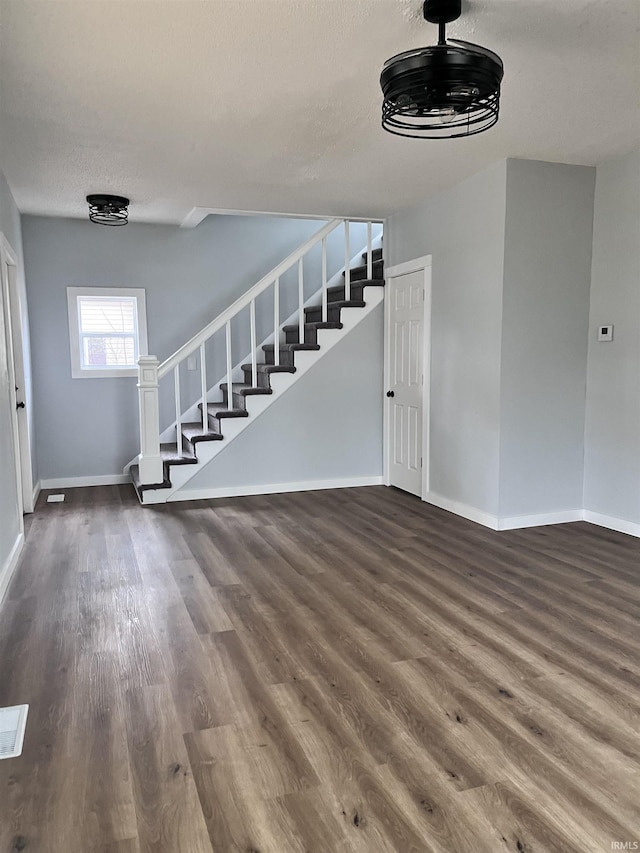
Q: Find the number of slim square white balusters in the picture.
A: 9